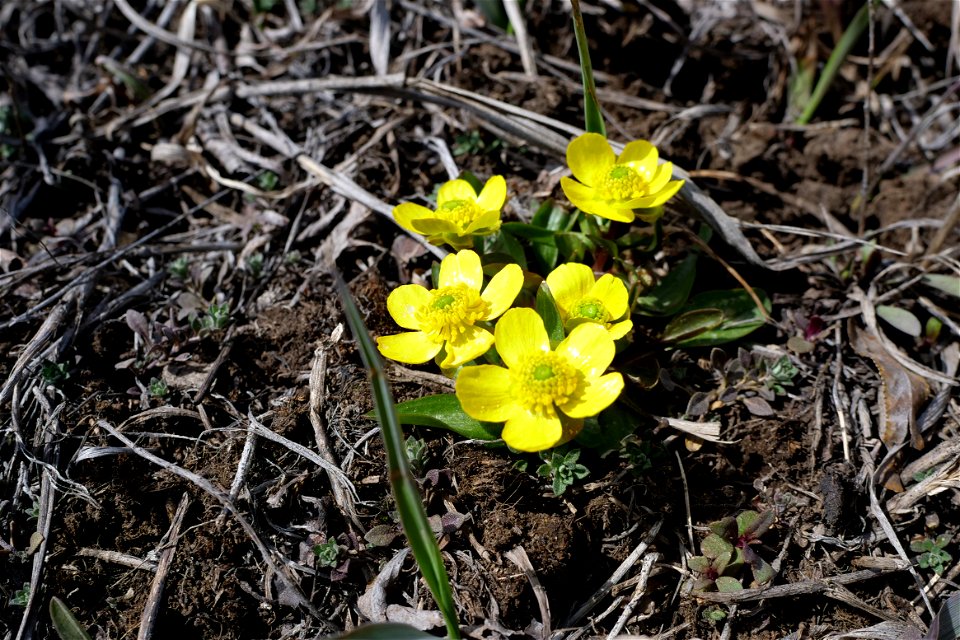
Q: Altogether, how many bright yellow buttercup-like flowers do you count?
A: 5